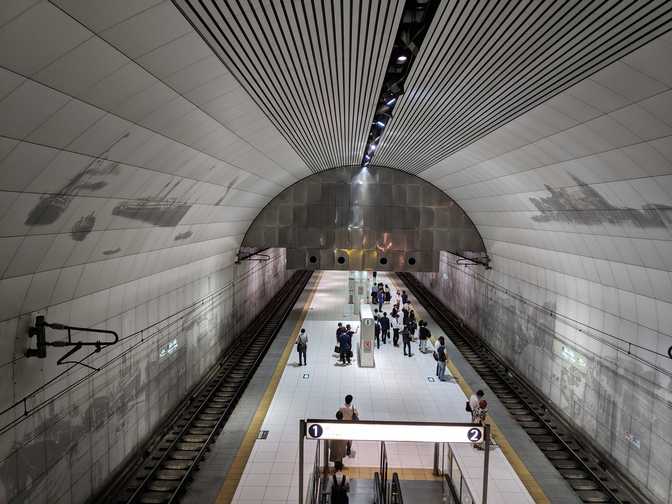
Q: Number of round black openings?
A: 4